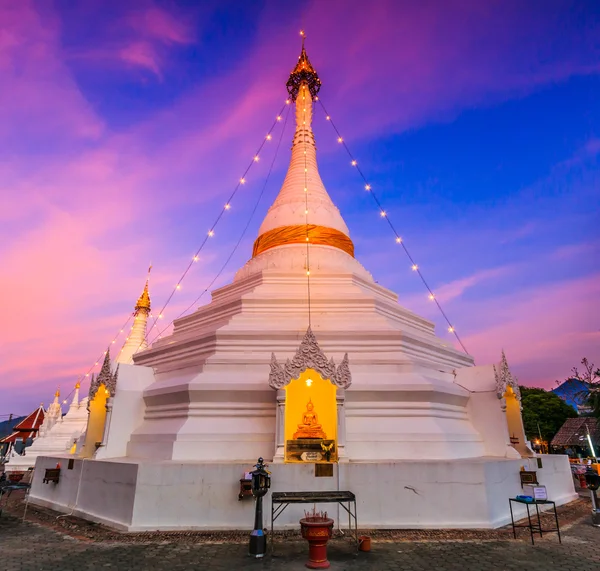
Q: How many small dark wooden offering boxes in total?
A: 3